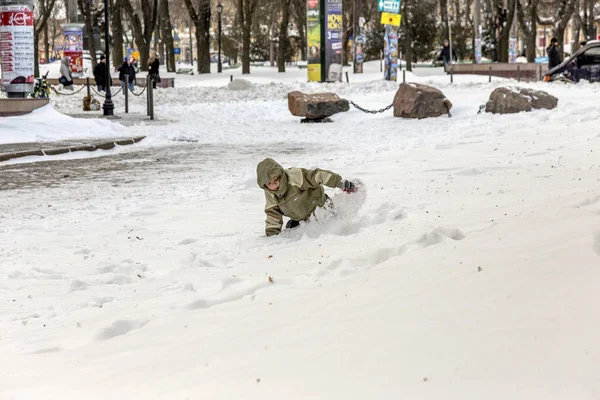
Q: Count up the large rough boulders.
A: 3